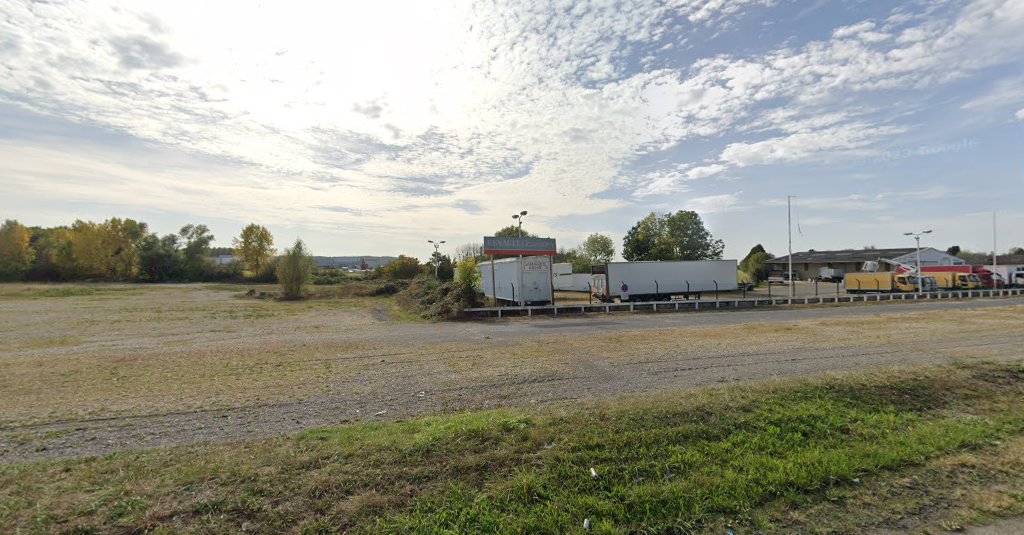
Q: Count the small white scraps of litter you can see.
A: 2